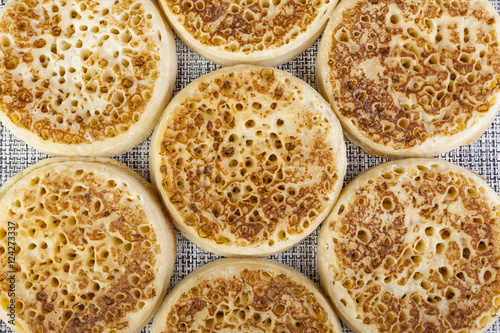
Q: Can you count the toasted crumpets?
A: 7